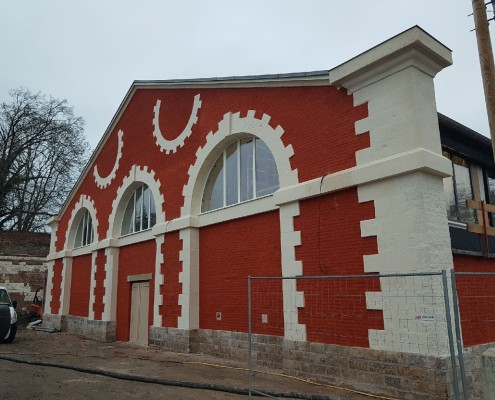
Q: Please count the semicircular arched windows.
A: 3